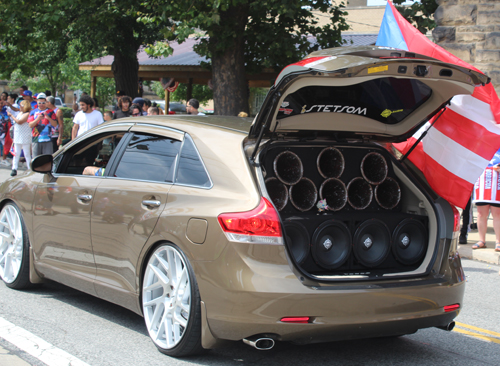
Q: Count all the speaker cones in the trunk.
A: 12